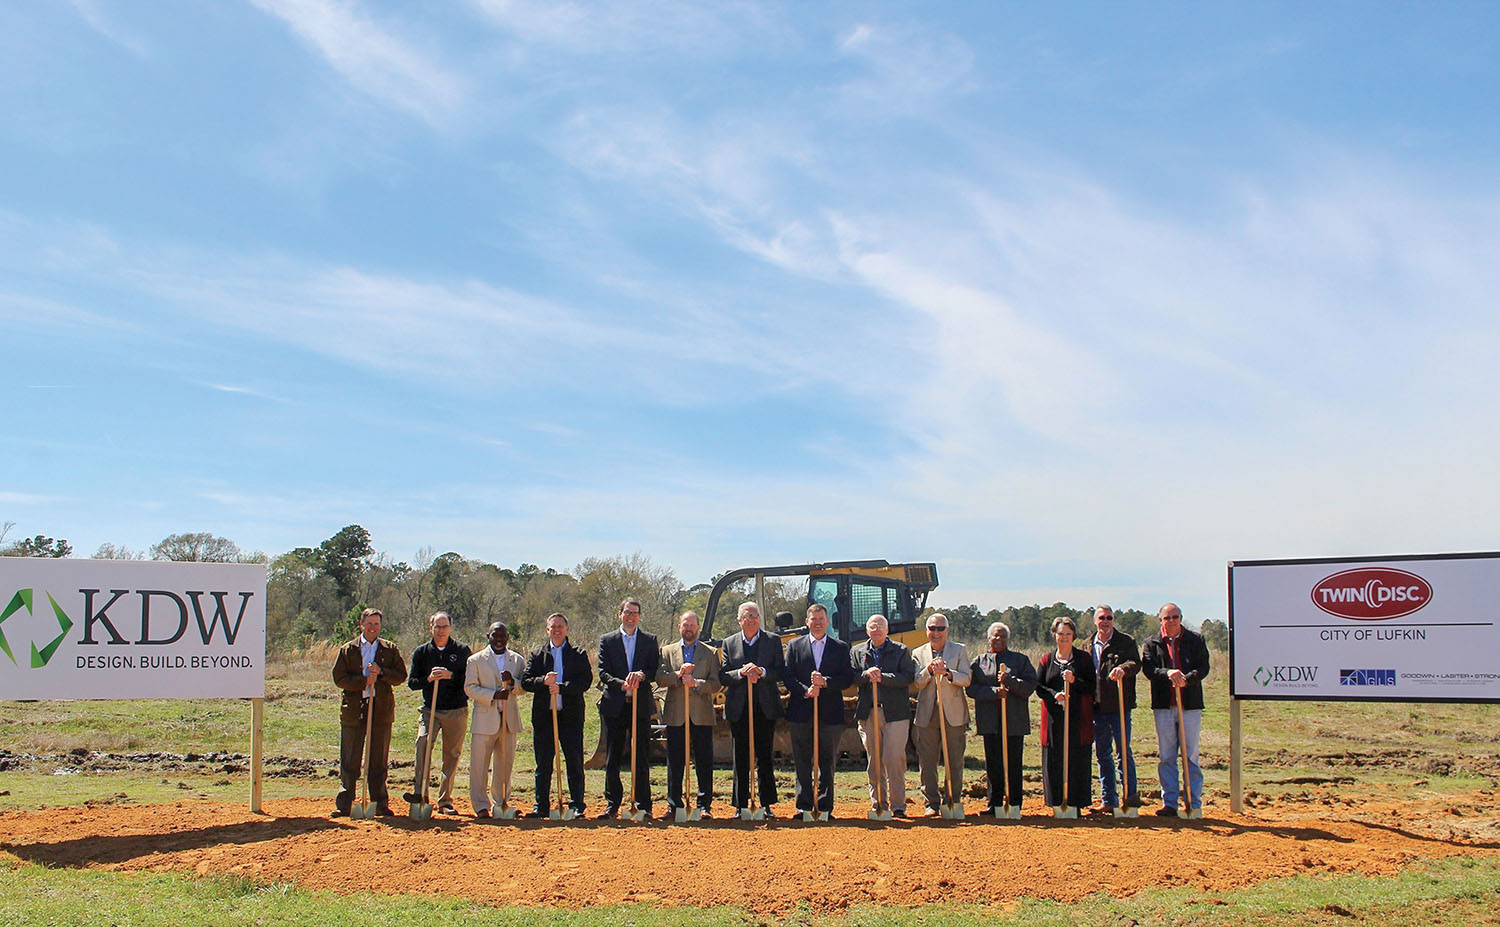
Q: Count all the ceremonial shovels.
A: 14